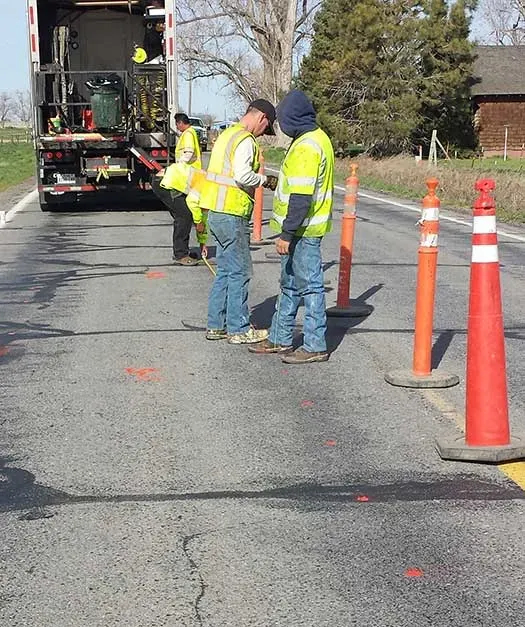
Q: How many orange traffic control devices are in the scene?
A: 4